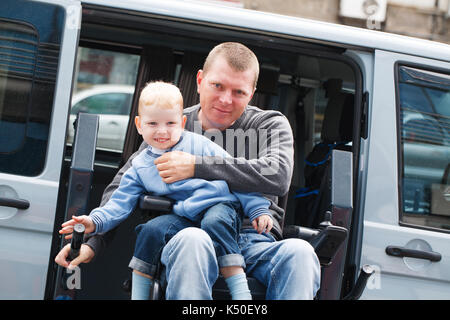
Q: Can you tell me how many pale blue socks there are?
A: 2